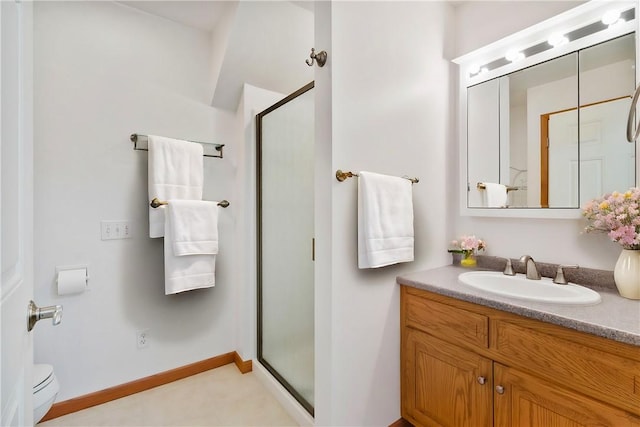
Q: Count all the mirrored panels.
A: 3